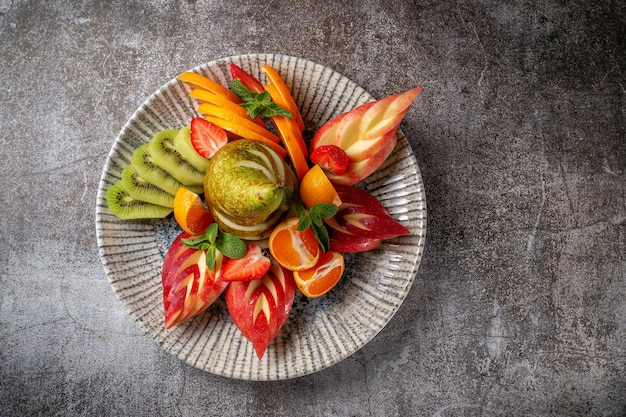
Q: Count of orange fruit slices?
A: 11